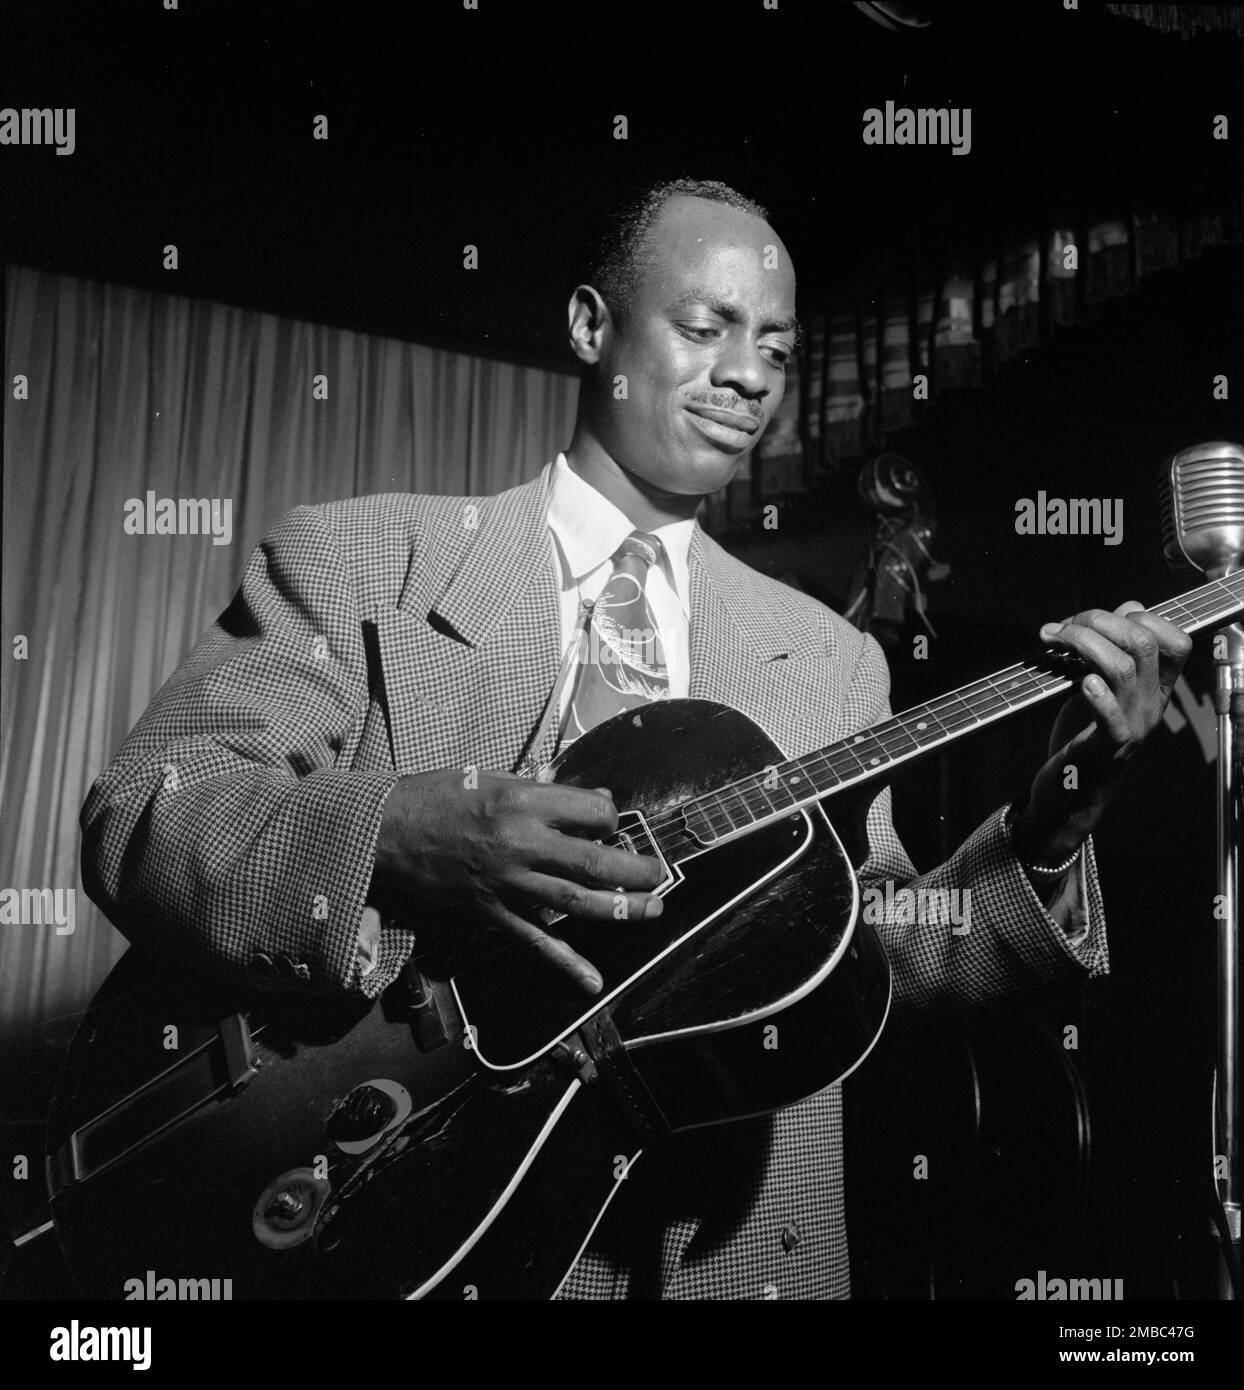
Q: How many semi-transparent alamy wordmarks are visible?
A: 9